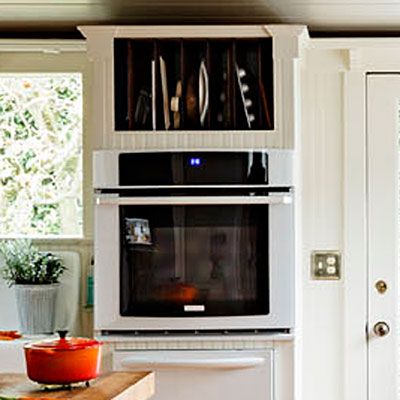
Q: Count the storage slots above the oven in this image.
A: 7